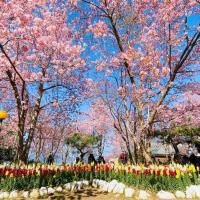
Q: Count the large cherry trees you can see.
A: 2